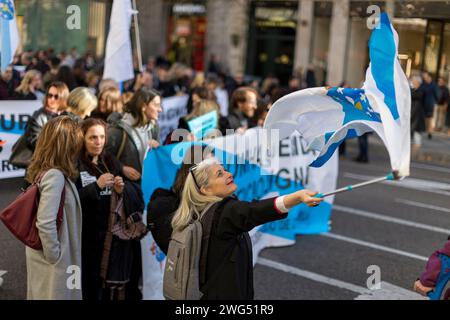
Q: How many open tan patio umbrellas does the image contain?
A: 0